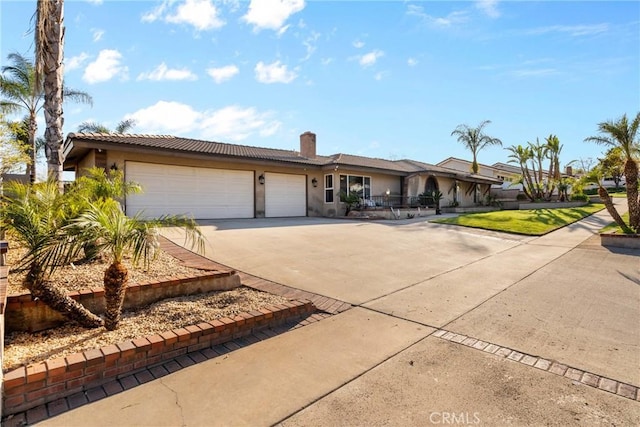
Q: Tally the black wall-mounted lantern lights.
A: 3